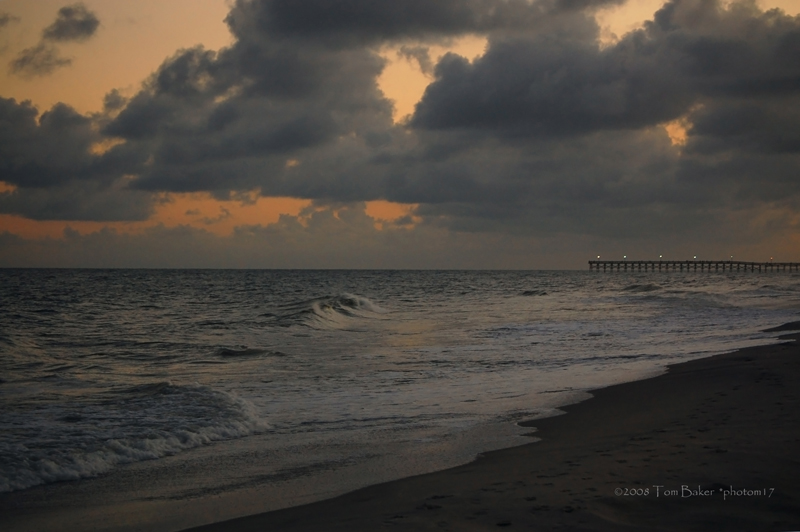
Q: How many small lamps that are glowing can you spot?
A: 6